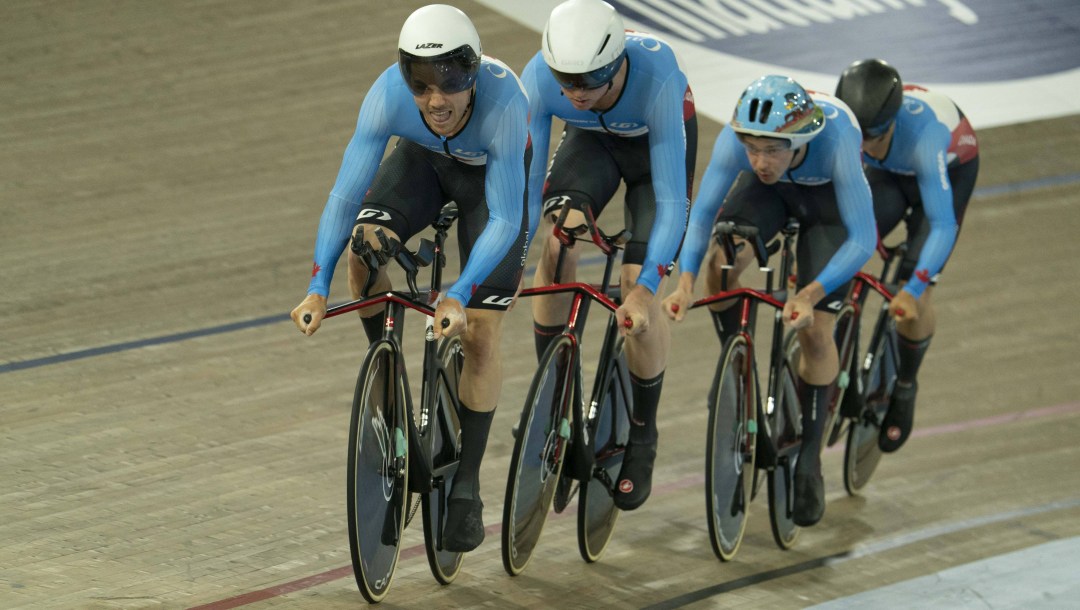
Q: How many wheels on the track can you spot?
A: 8